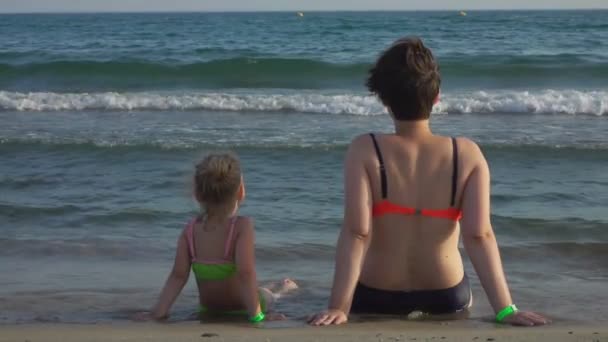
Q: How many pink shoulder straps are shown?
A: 2